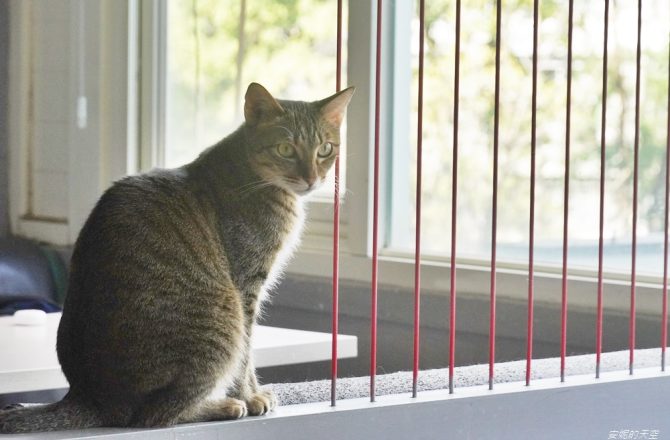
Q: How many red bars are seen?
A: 10